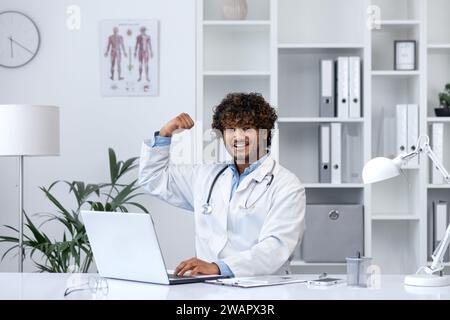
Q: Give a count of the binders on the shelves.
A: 9